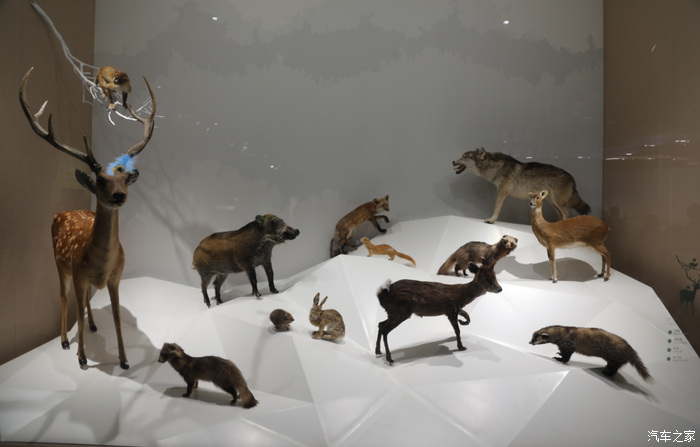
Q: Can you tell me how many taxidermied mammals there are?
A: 13